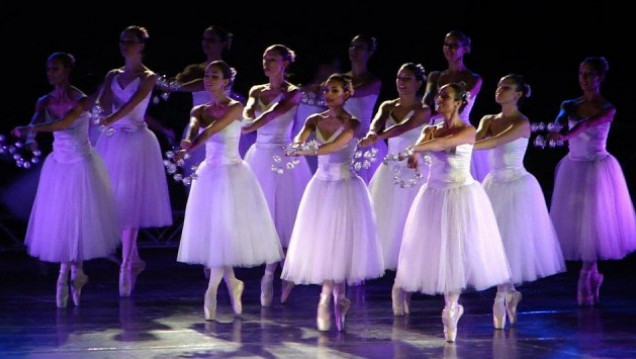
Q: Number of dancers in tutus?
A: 12